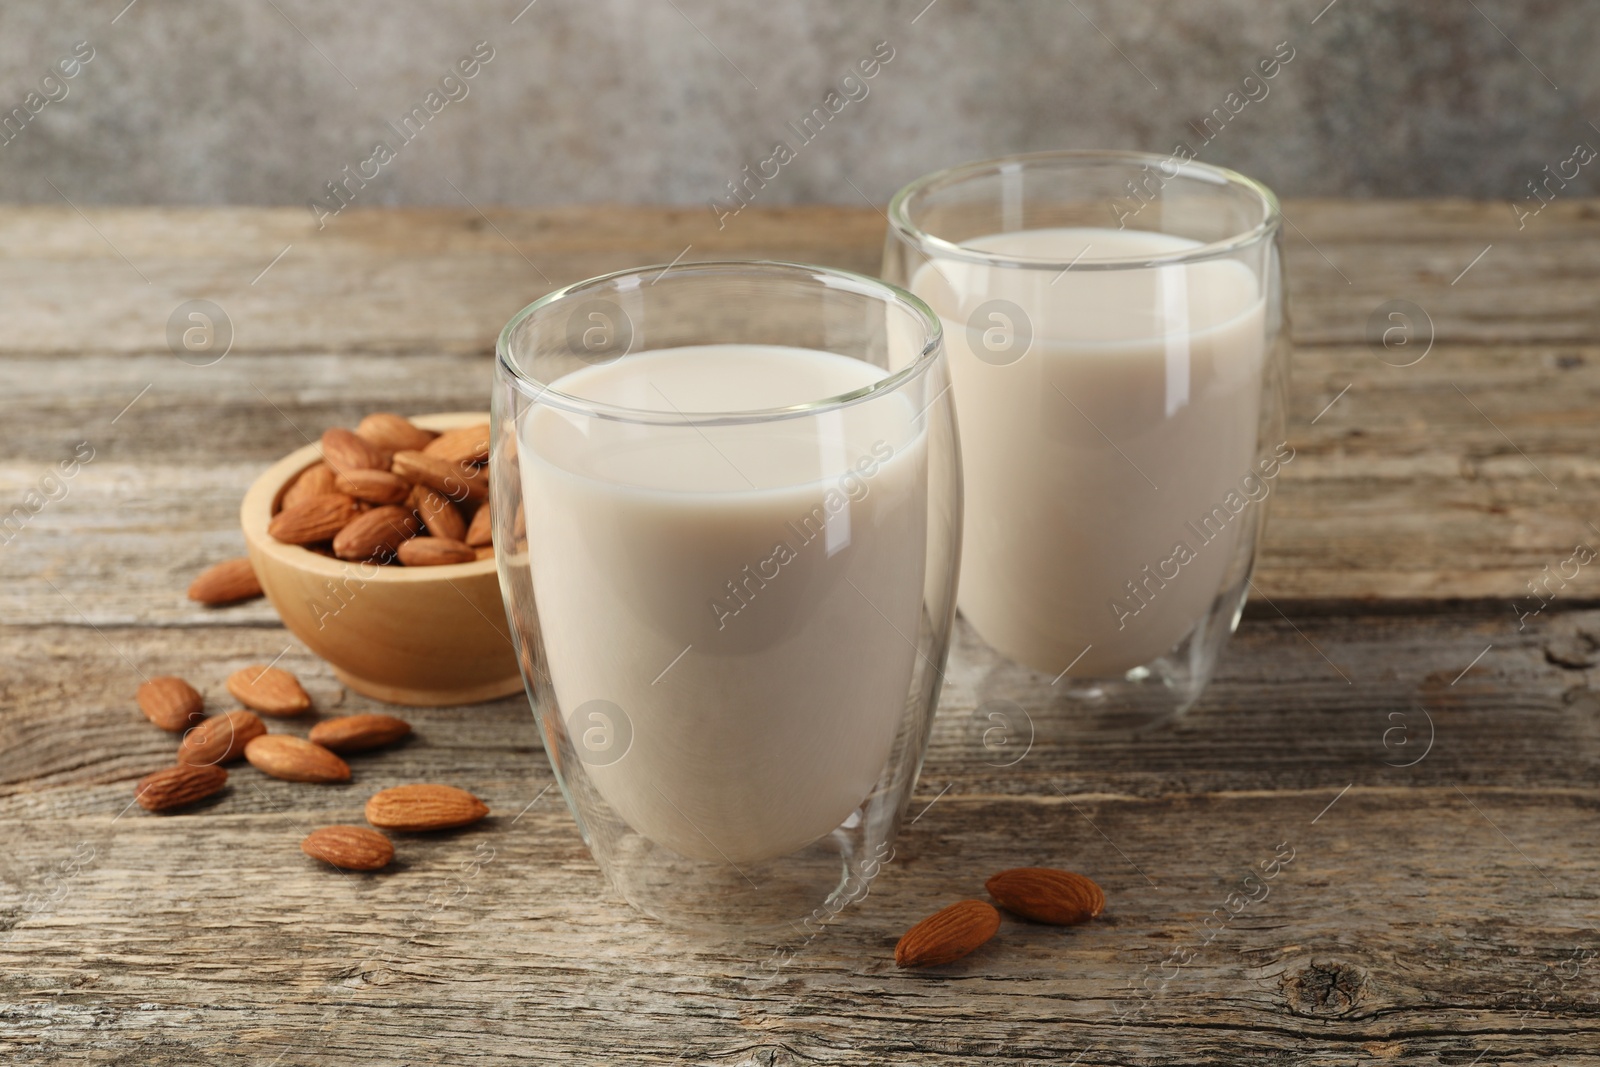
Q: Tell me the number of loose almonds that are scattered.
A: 11